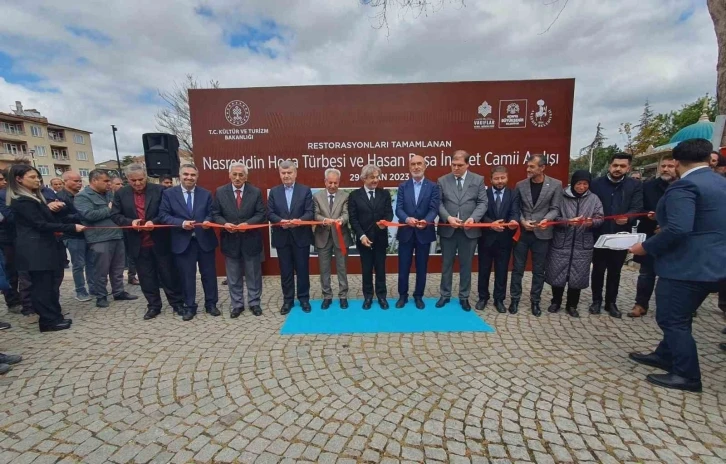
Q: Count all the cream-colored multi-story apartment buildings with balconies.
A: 1